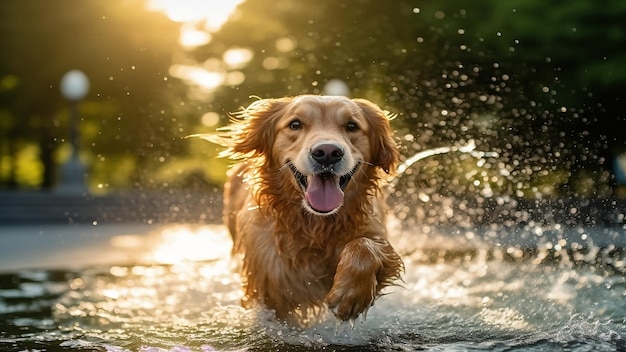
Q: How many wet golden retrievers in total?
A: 1